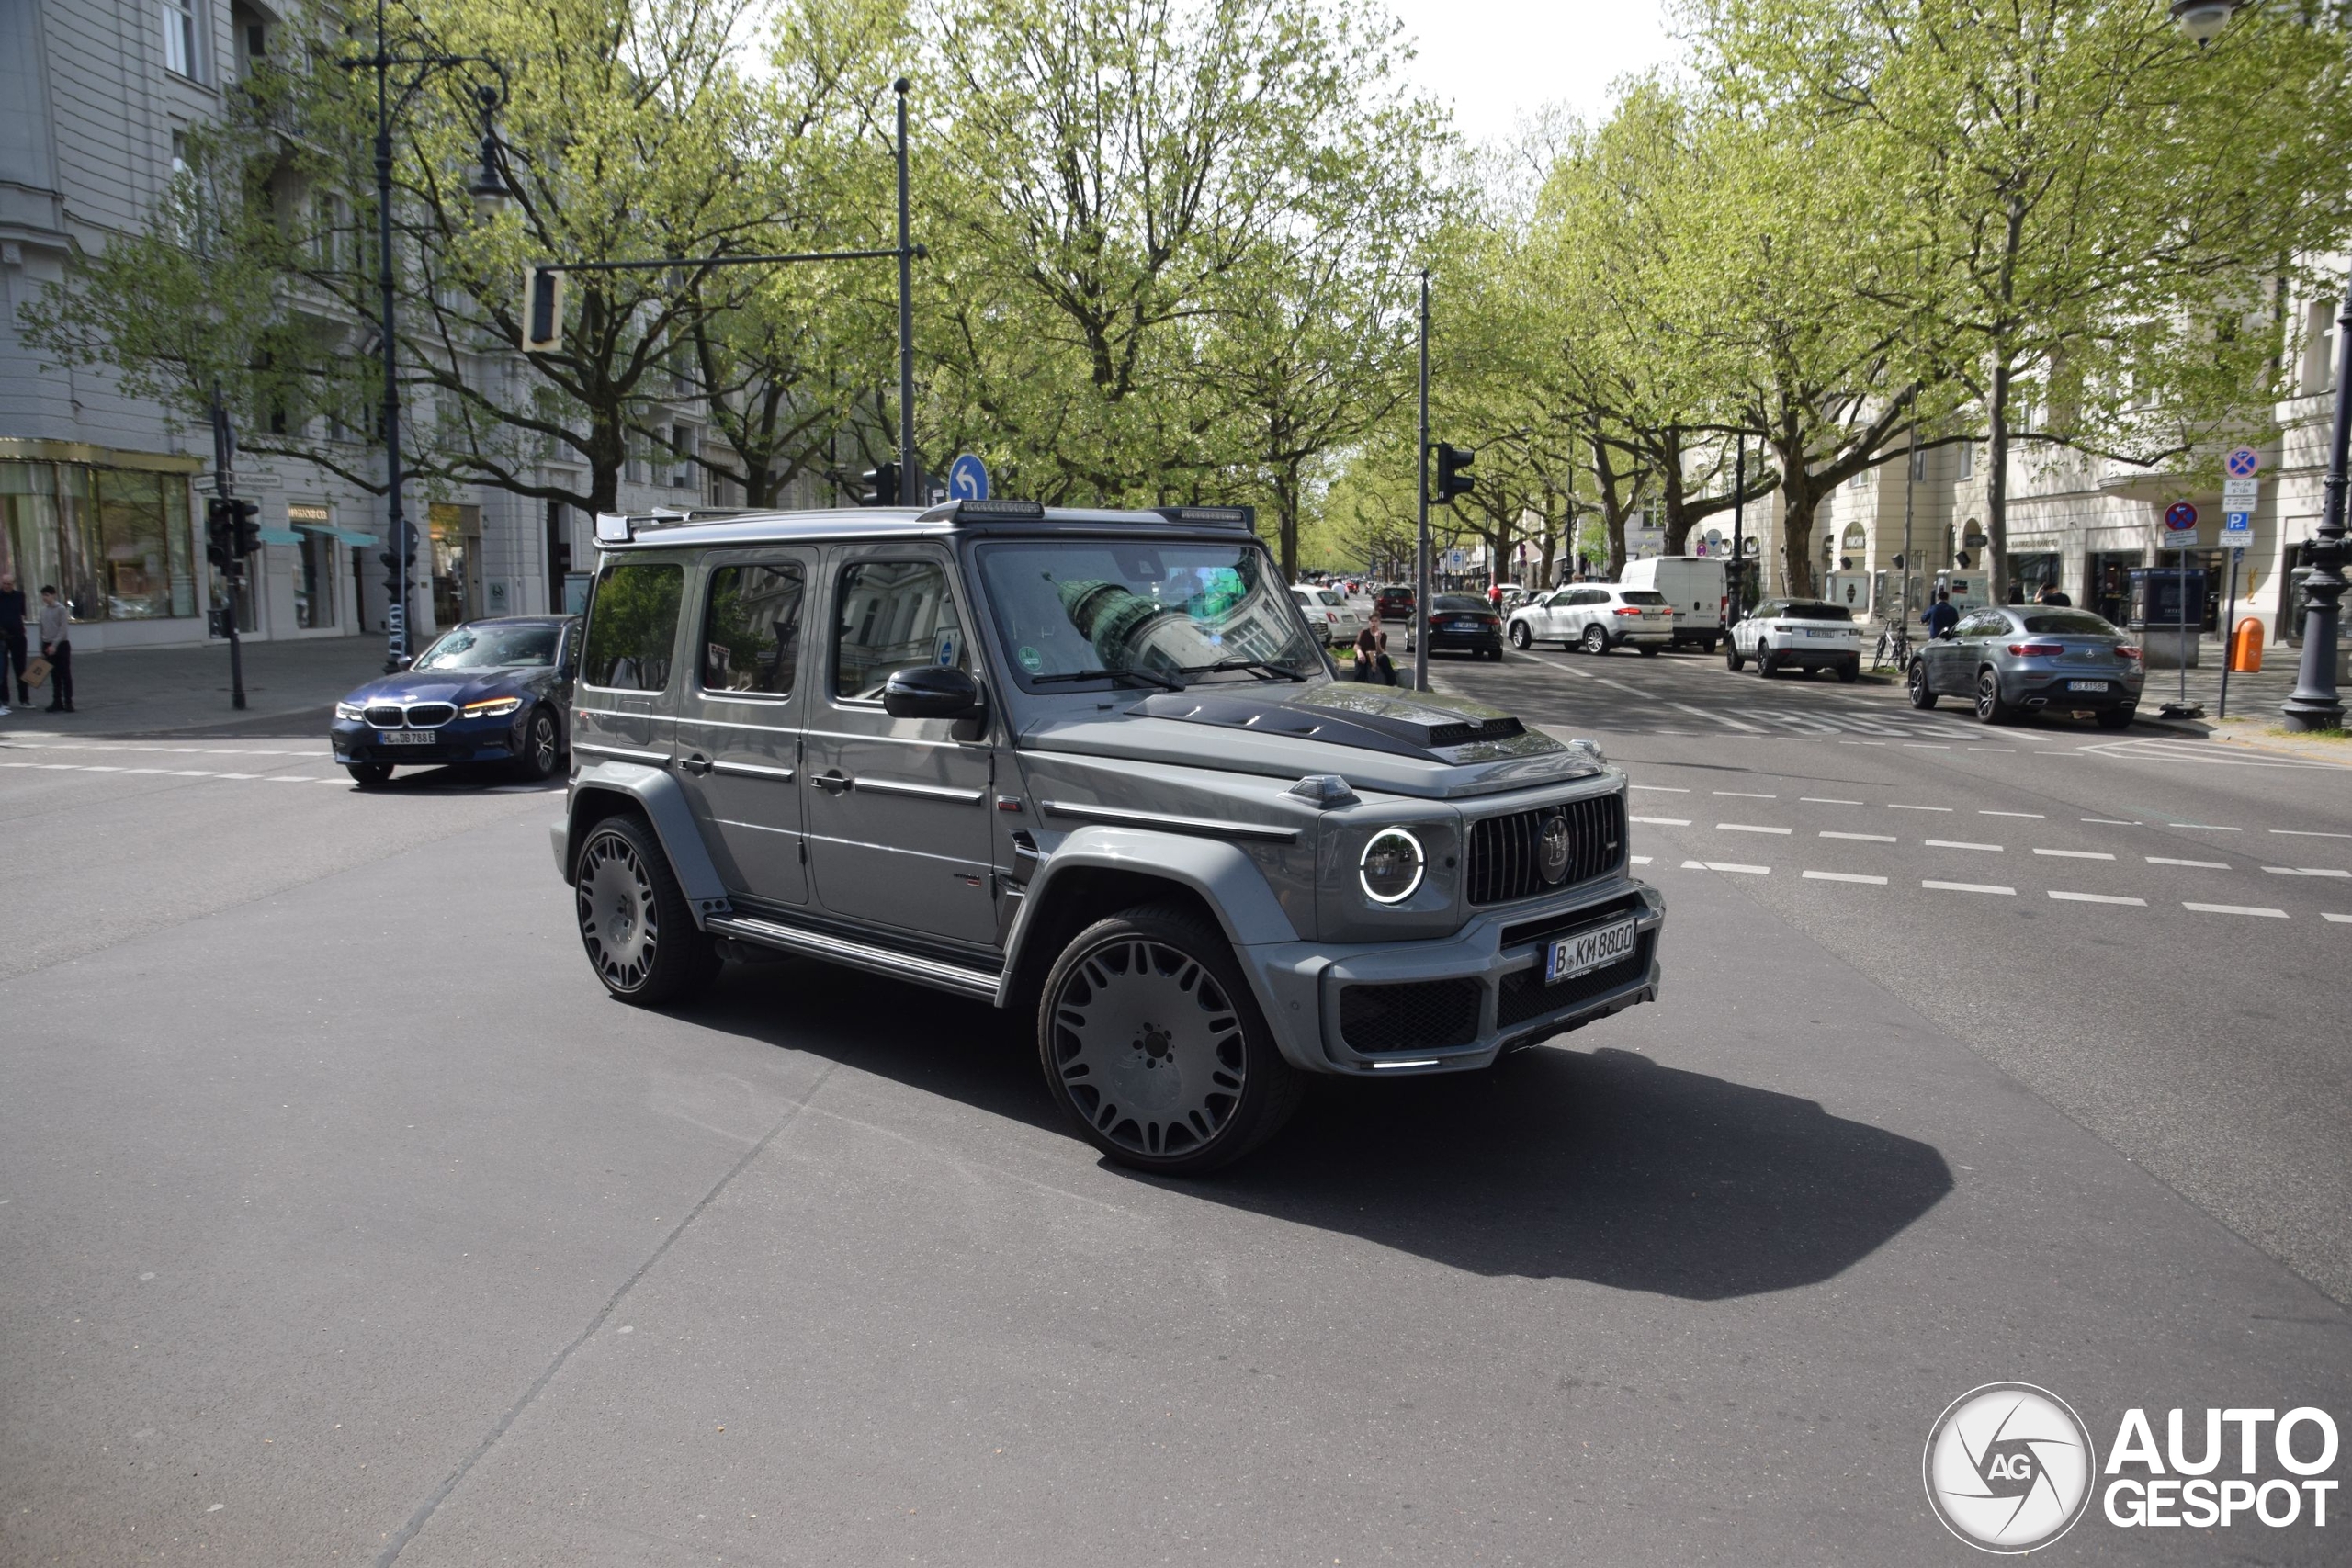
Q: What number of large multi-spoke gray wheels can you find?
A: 2